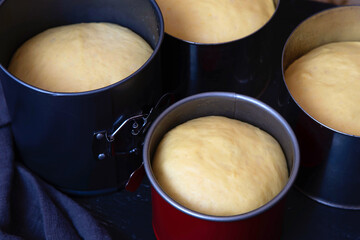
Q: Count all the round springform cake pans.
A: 4